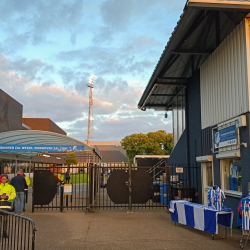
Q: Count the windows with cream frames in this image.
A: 2